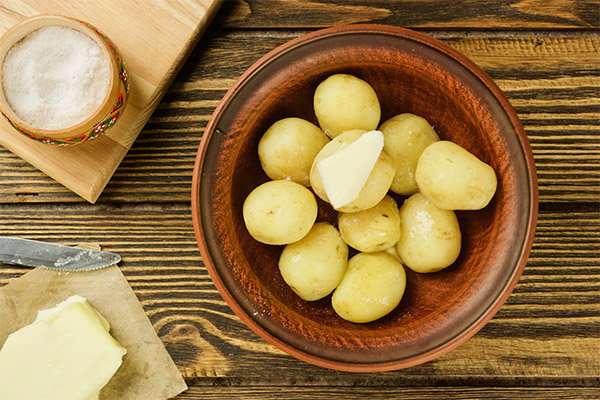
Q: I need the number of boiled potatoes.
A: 10